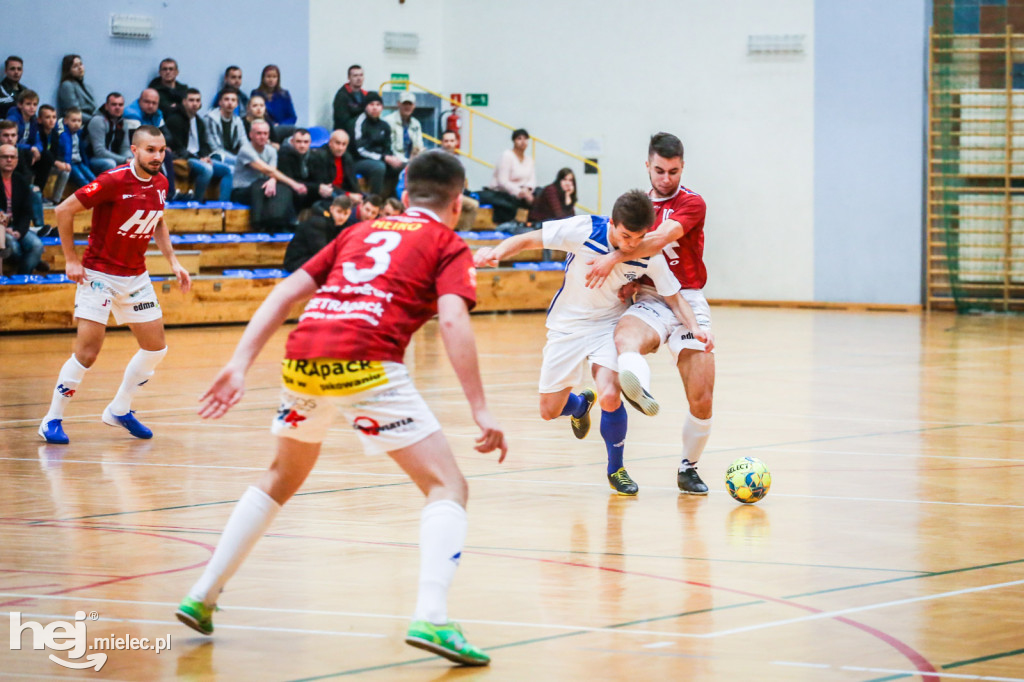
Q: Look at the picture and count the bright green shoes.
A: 2